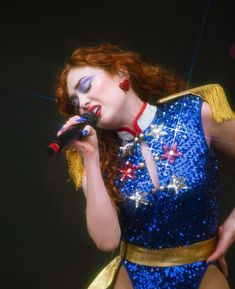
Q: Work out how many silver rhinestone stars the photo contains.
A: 4